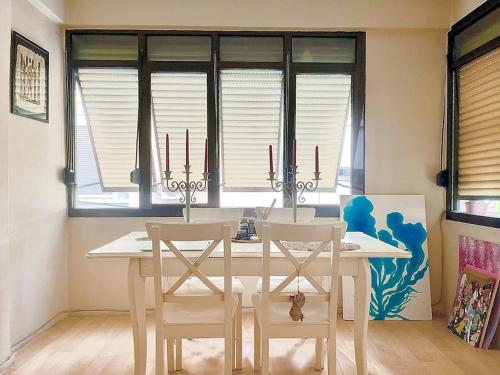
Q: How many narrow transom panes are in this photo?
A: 5